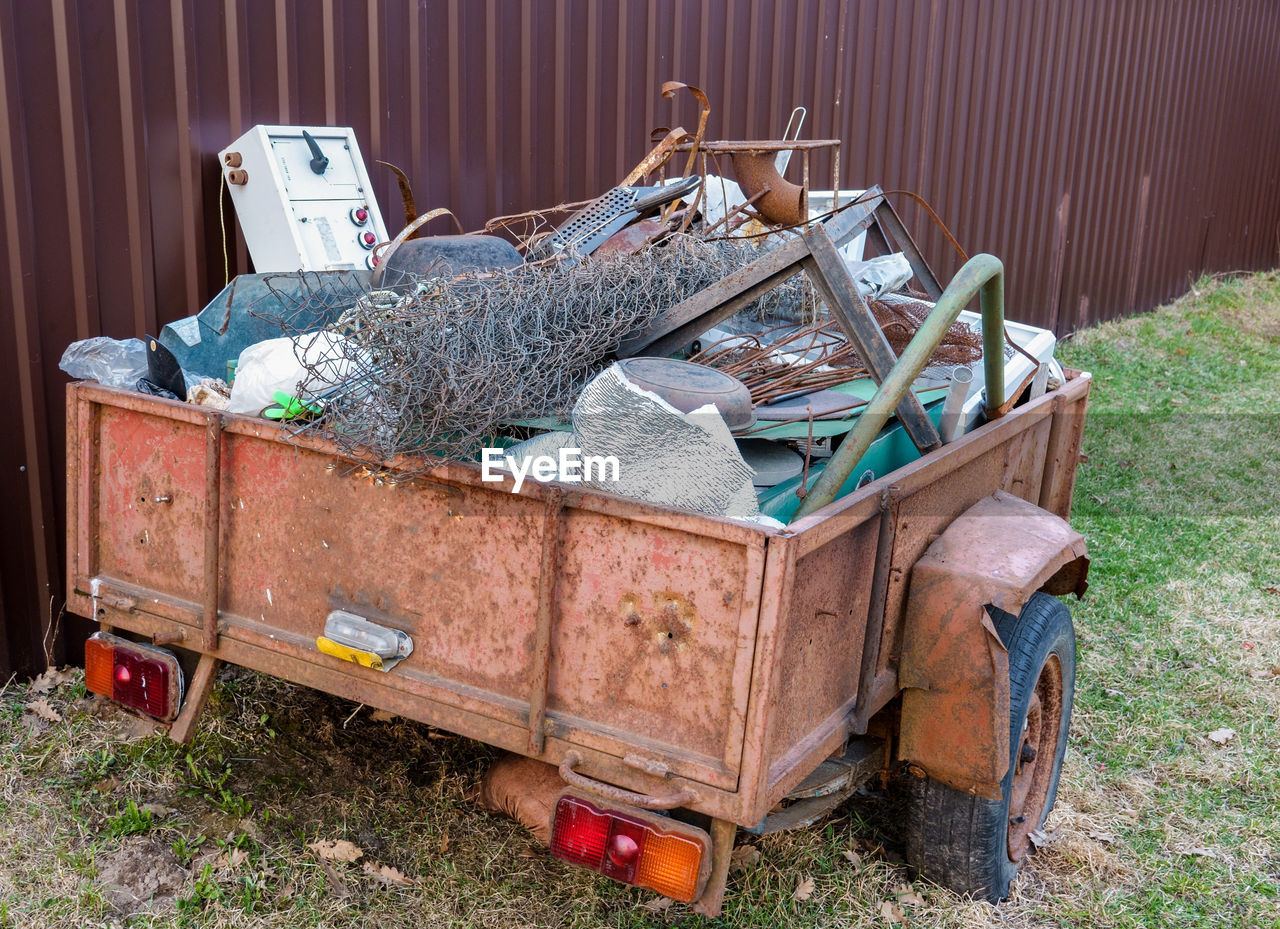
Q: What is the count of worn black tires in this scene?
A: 1